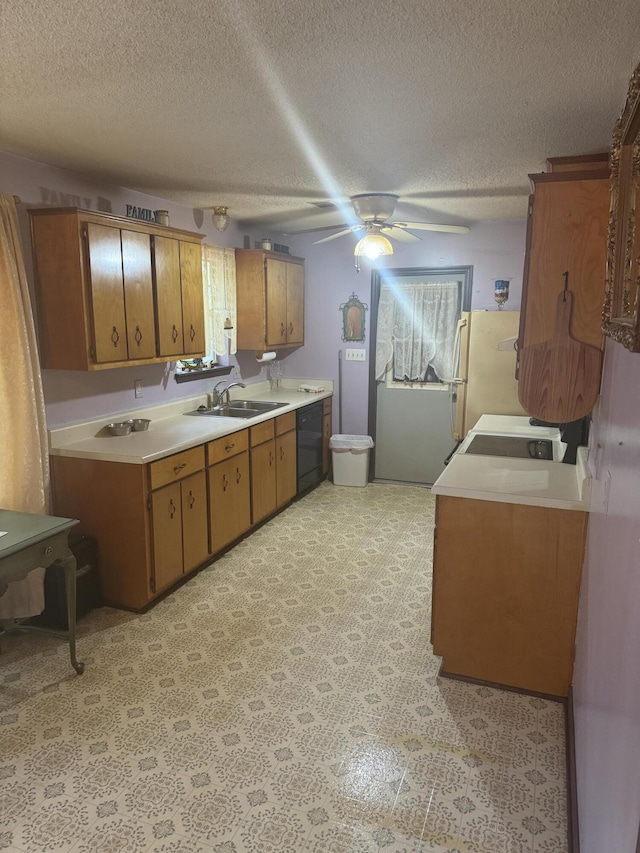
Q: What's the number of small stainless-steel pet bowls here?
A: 2